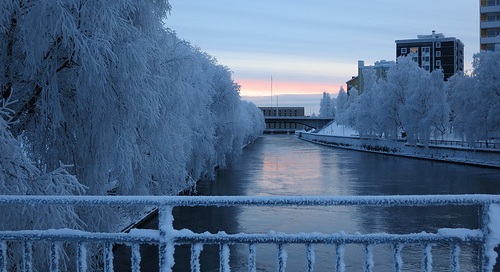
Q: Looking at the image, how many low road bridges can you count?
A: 1